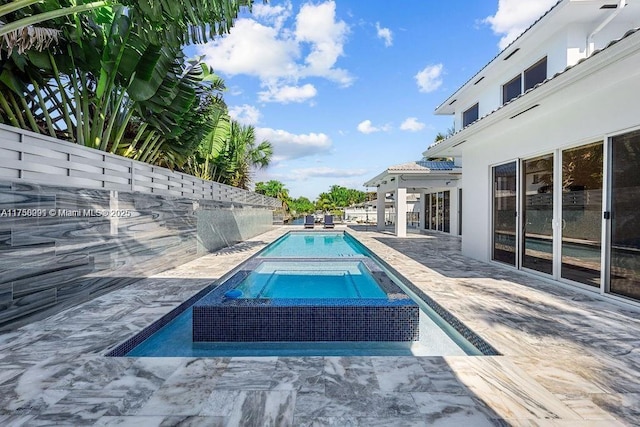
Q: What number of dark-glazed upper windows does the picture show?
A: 3